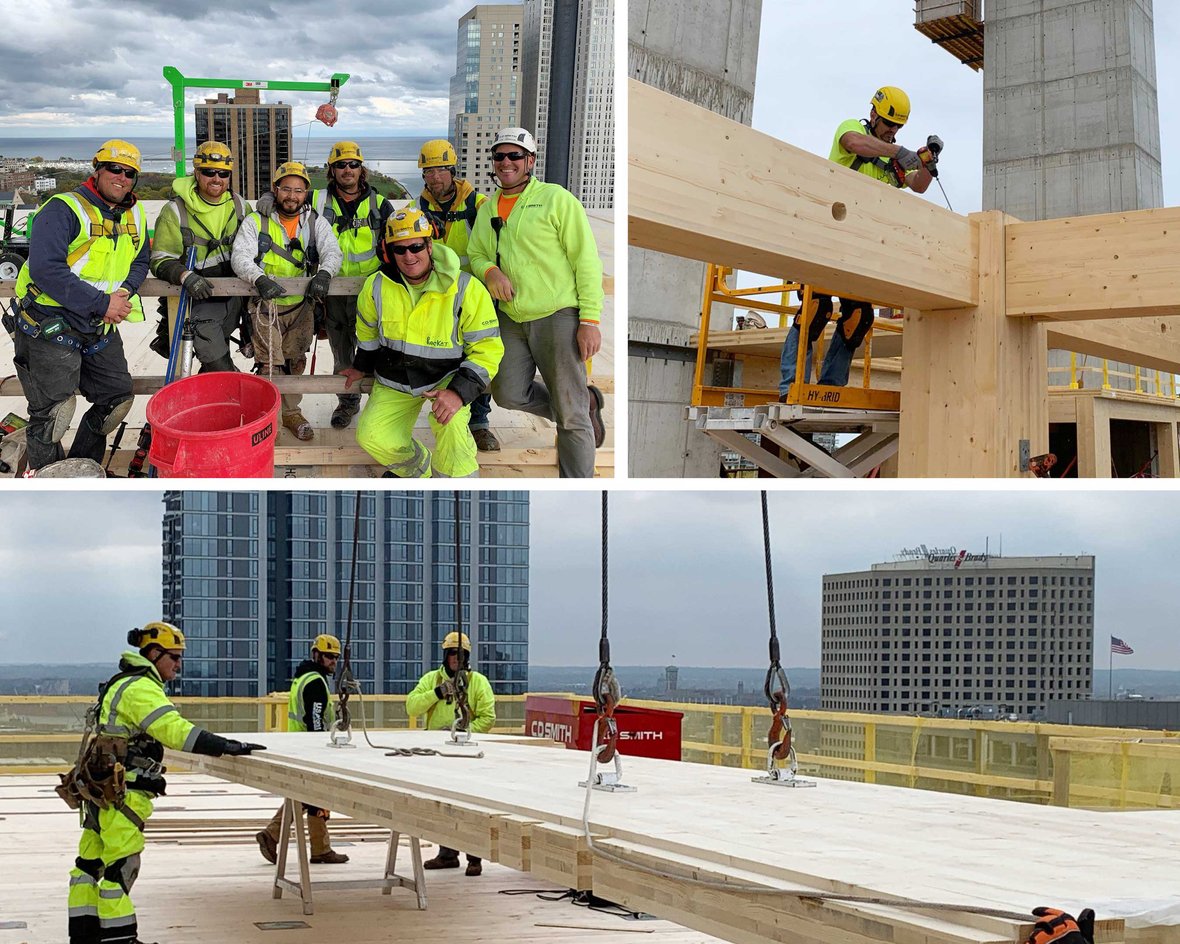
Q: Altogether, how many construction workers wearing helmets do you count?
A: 11